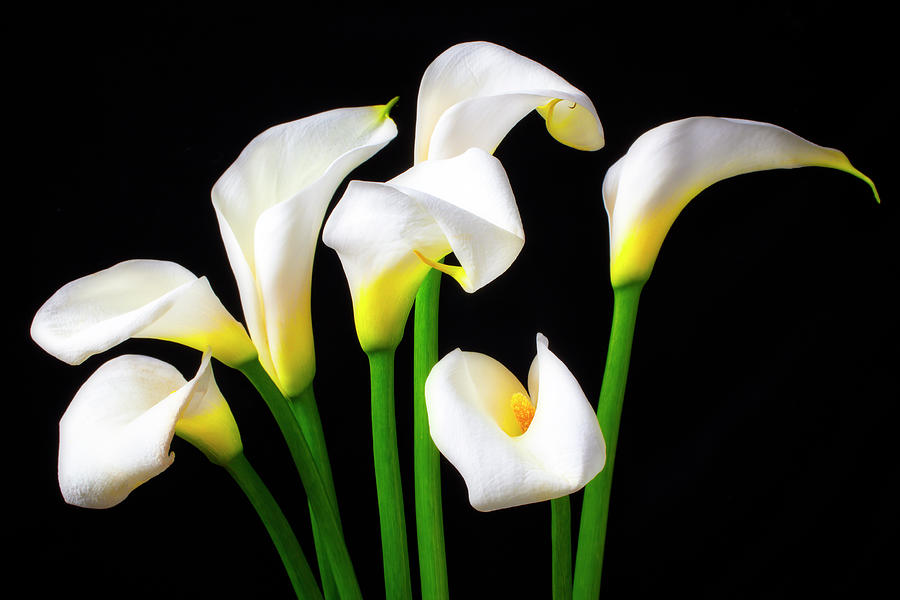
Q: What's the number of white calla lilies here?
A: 7